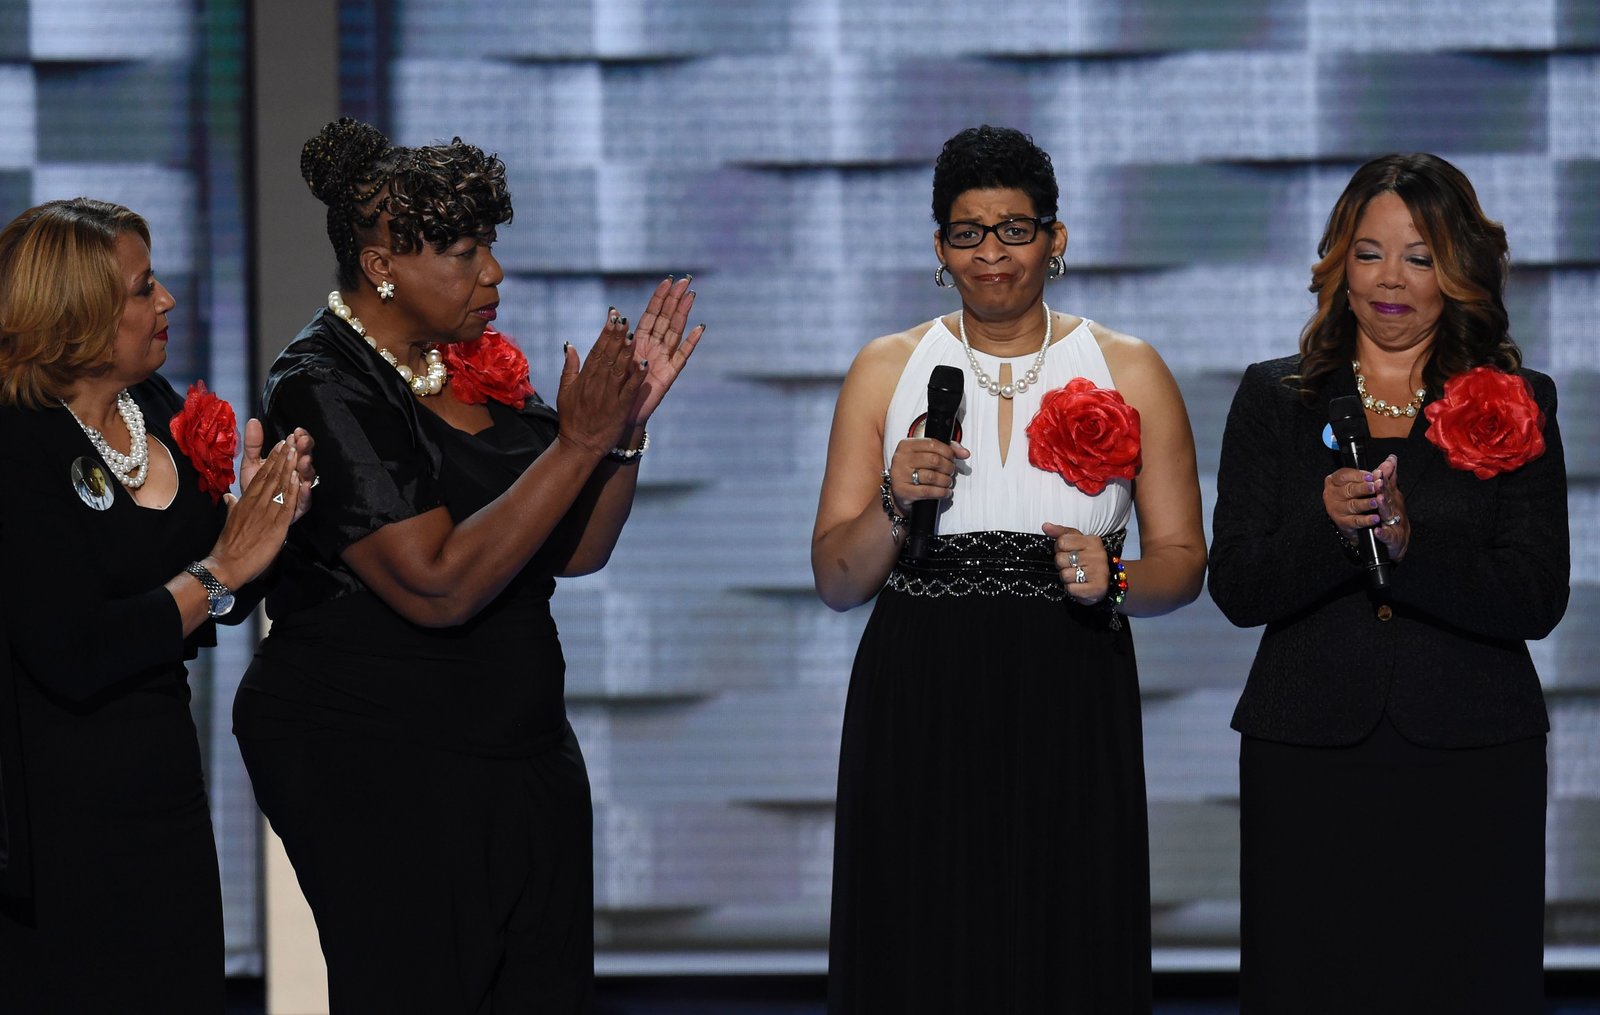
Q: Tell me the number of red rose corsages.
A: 4